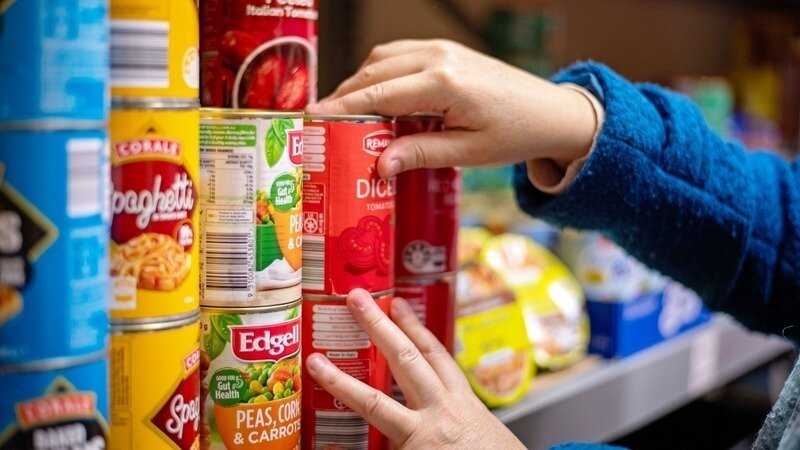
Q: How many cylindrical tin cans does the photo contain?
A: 13